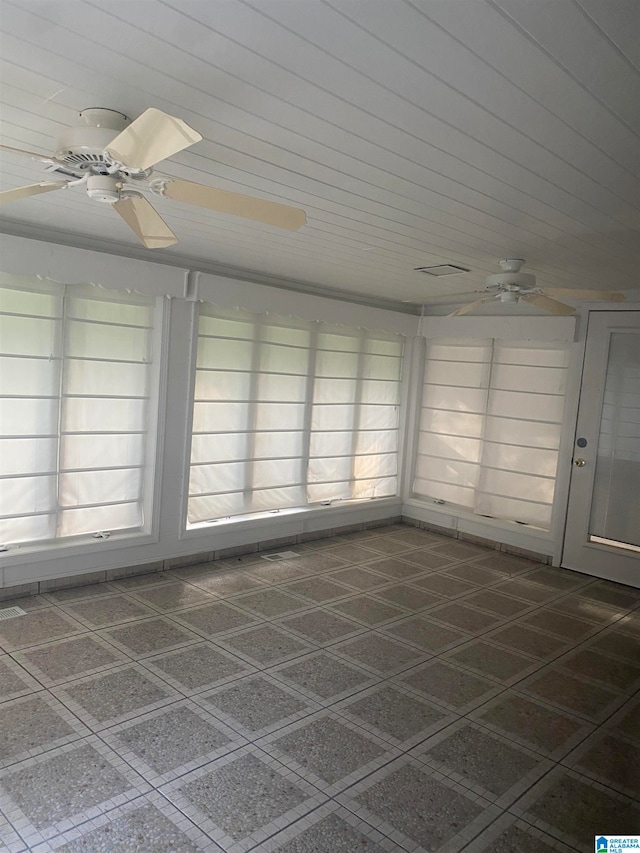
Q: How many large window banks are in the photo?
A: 3